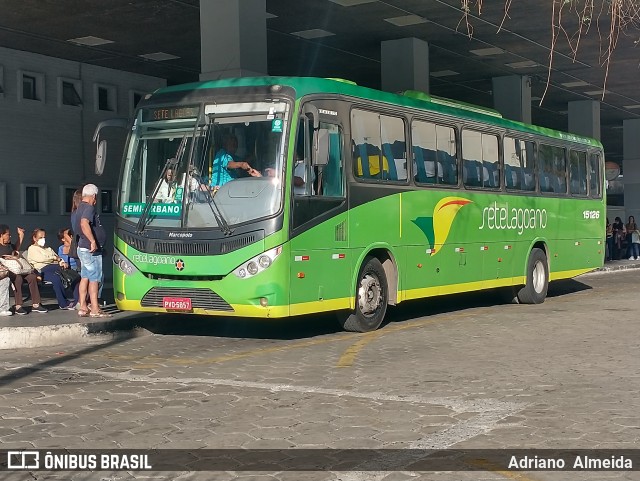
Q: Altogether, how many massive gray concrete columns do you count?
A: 5